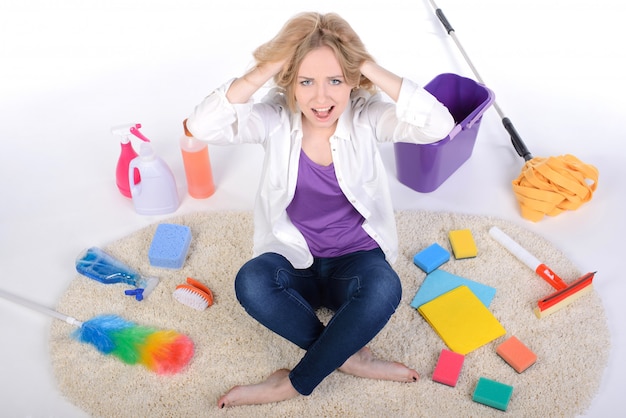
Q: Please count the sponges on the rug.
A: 6